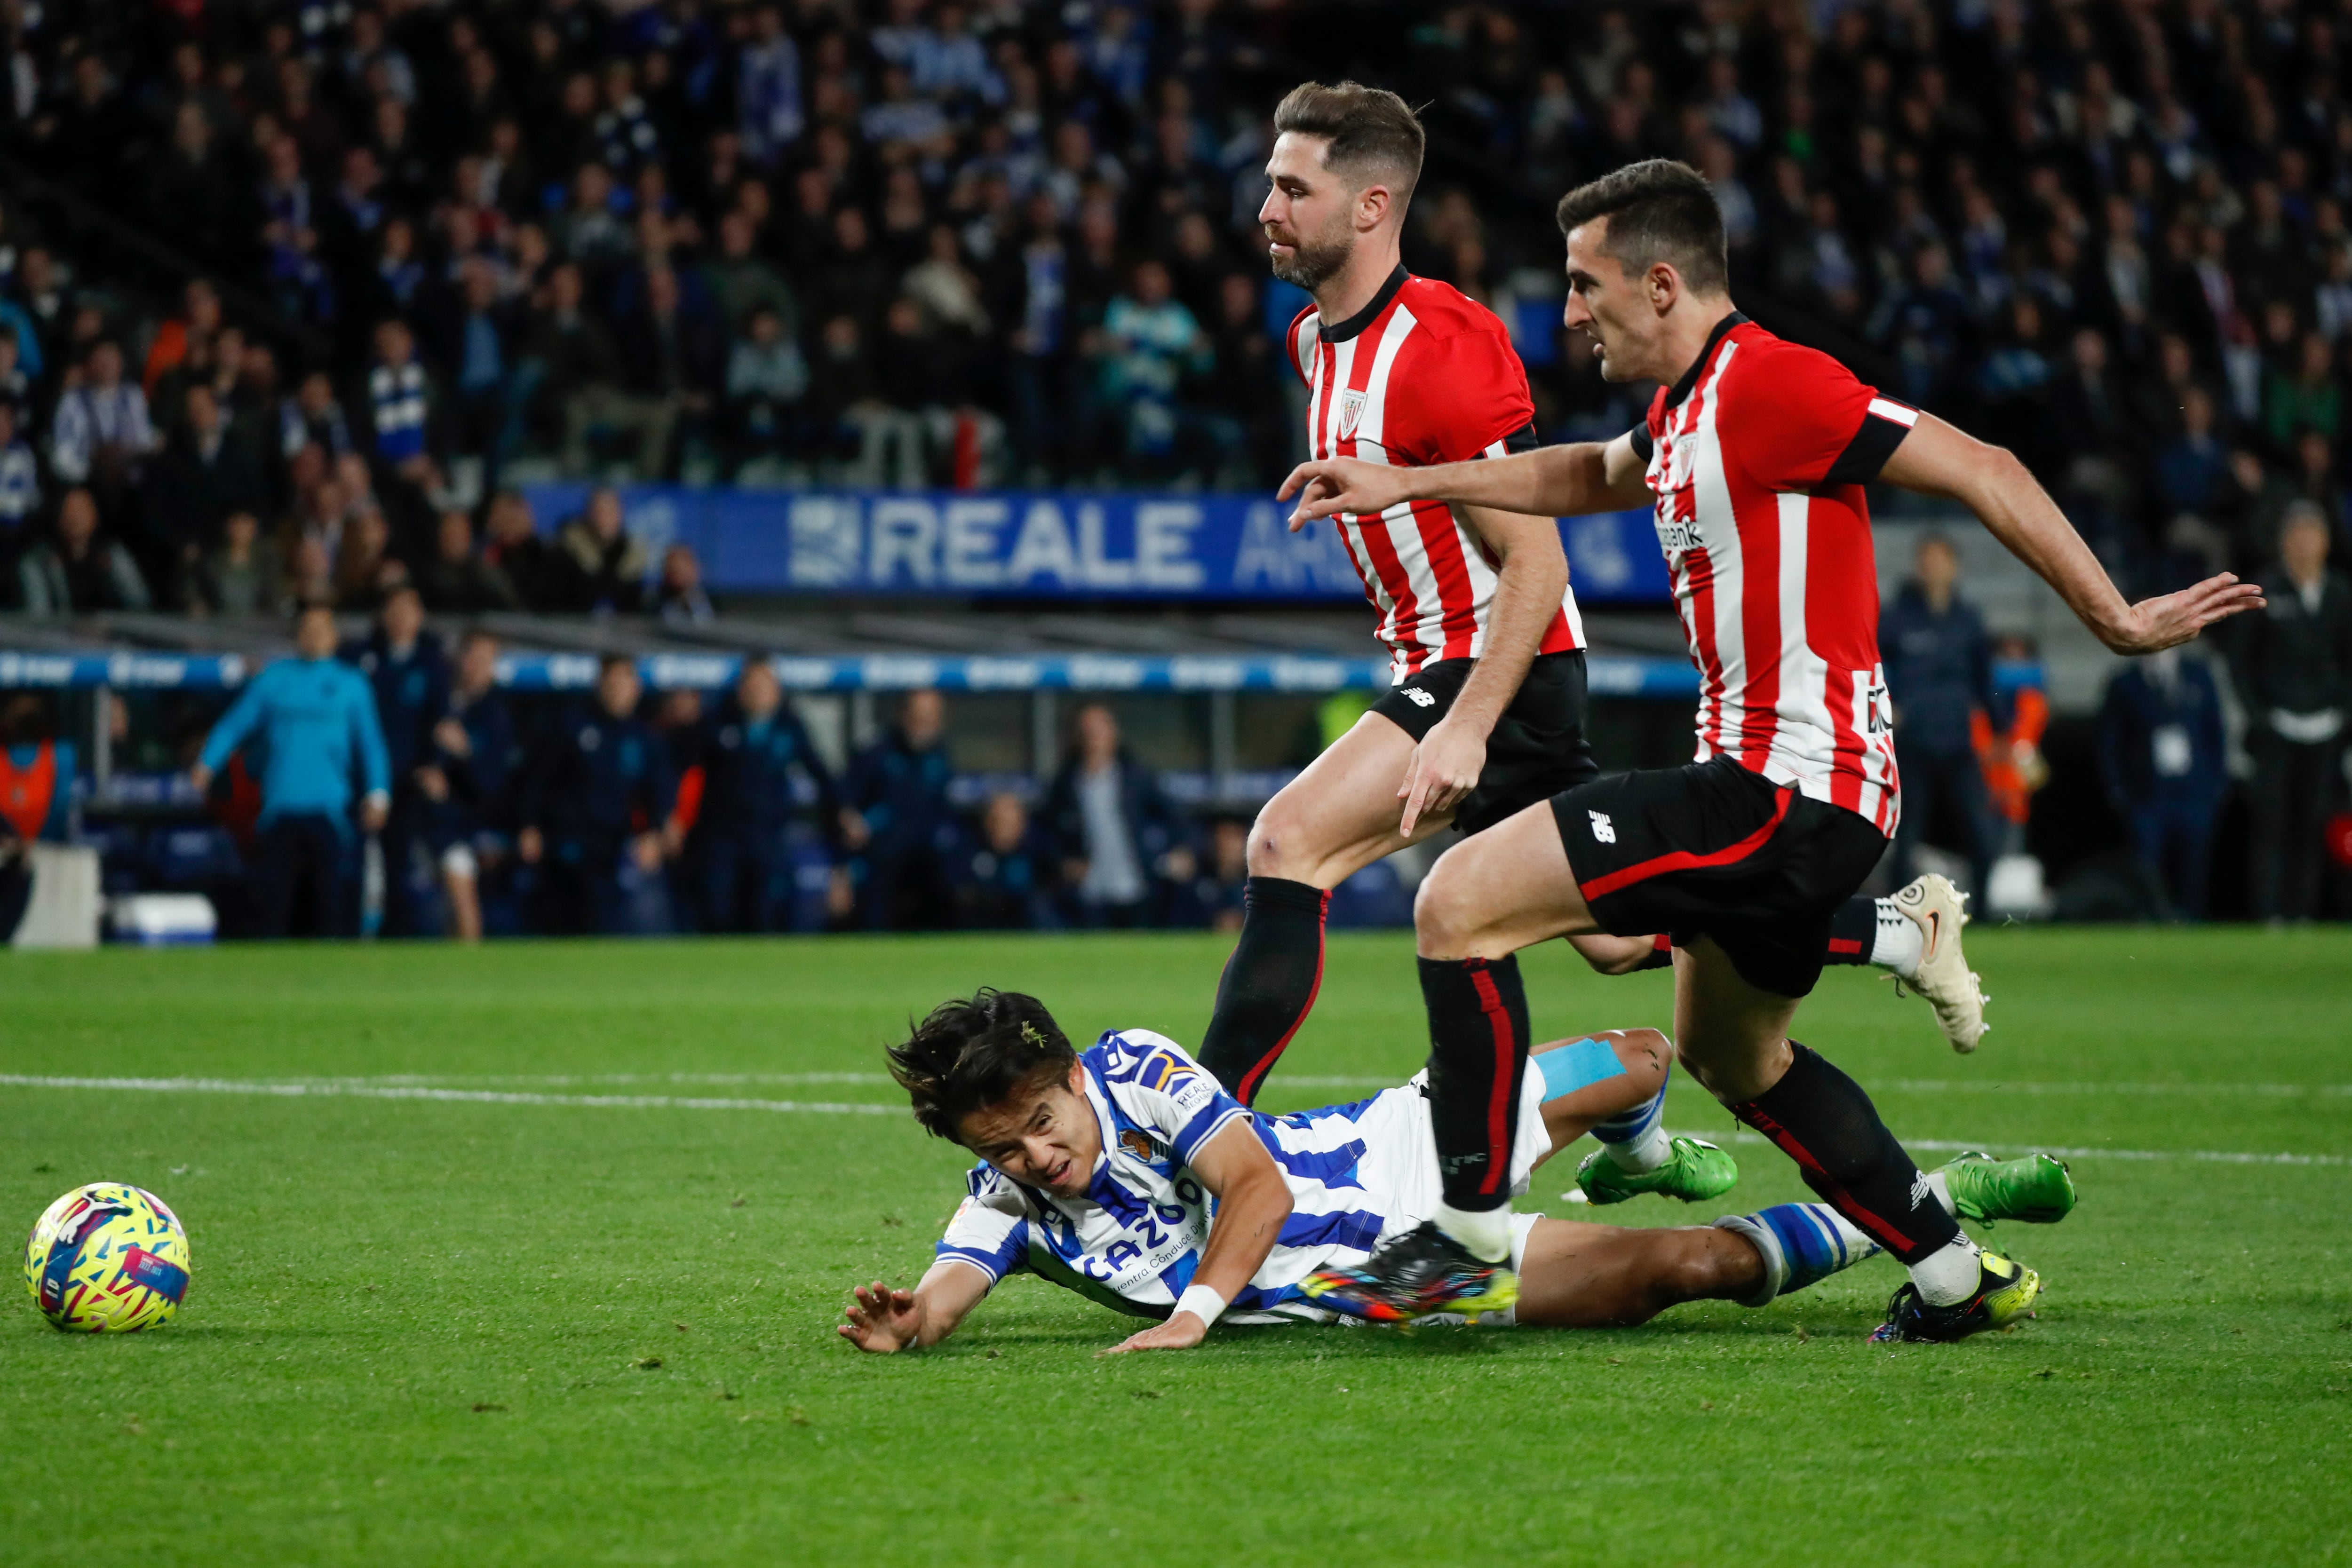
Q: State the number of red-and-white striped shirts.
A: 2